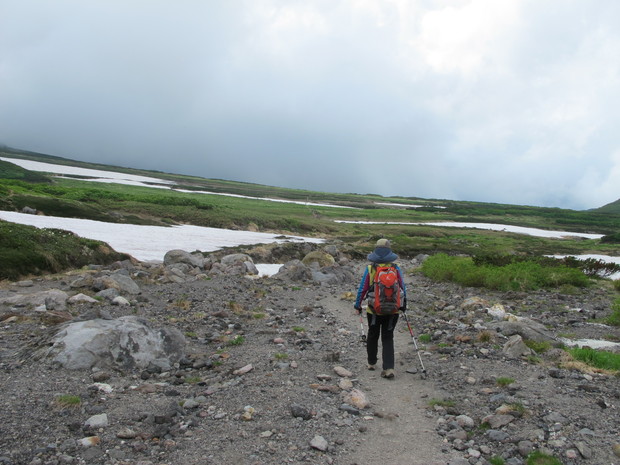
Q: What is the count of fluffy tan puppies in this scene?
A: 0